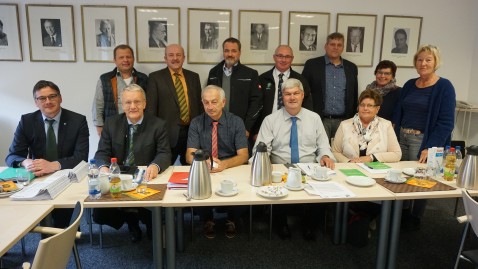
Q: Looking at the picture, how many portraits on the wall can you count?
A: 9